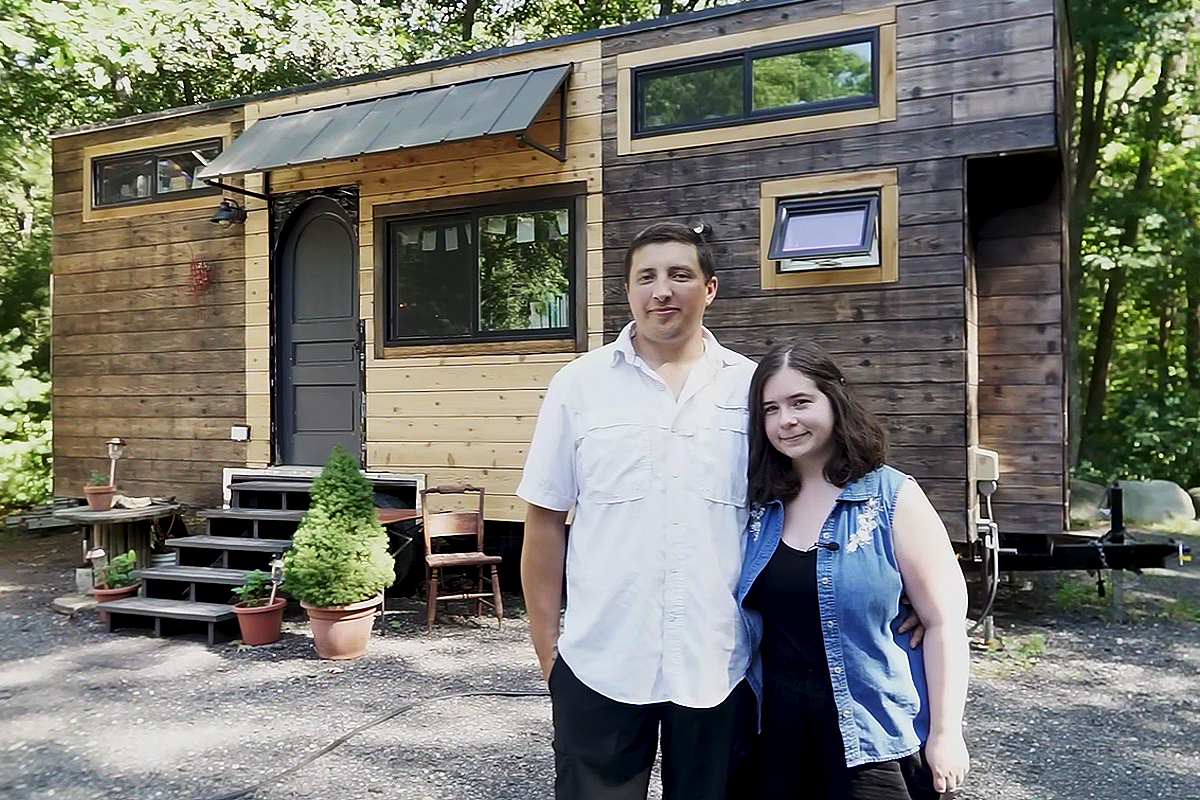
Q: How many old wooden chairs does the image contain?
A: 1